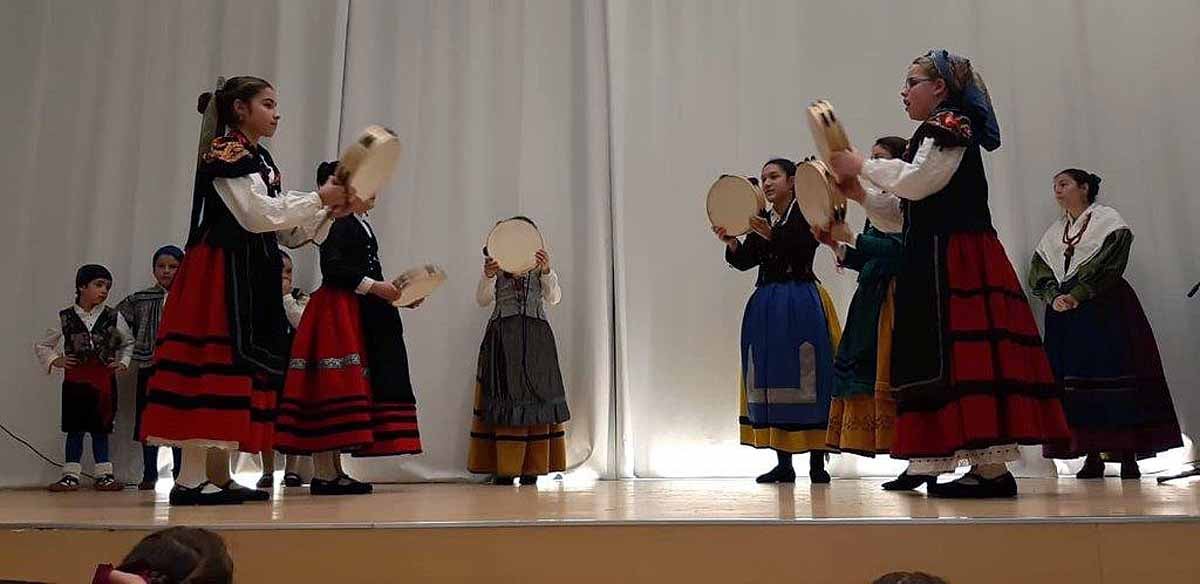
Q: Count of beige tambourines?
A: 6